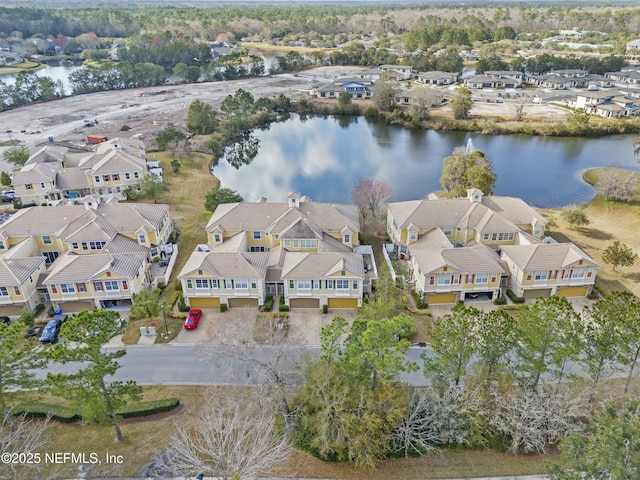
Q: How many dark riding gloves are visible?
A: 0